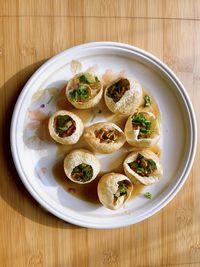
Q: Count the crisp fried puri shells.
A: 8